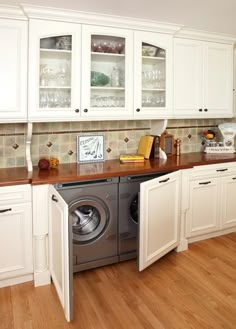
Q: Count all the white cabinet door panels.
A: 11